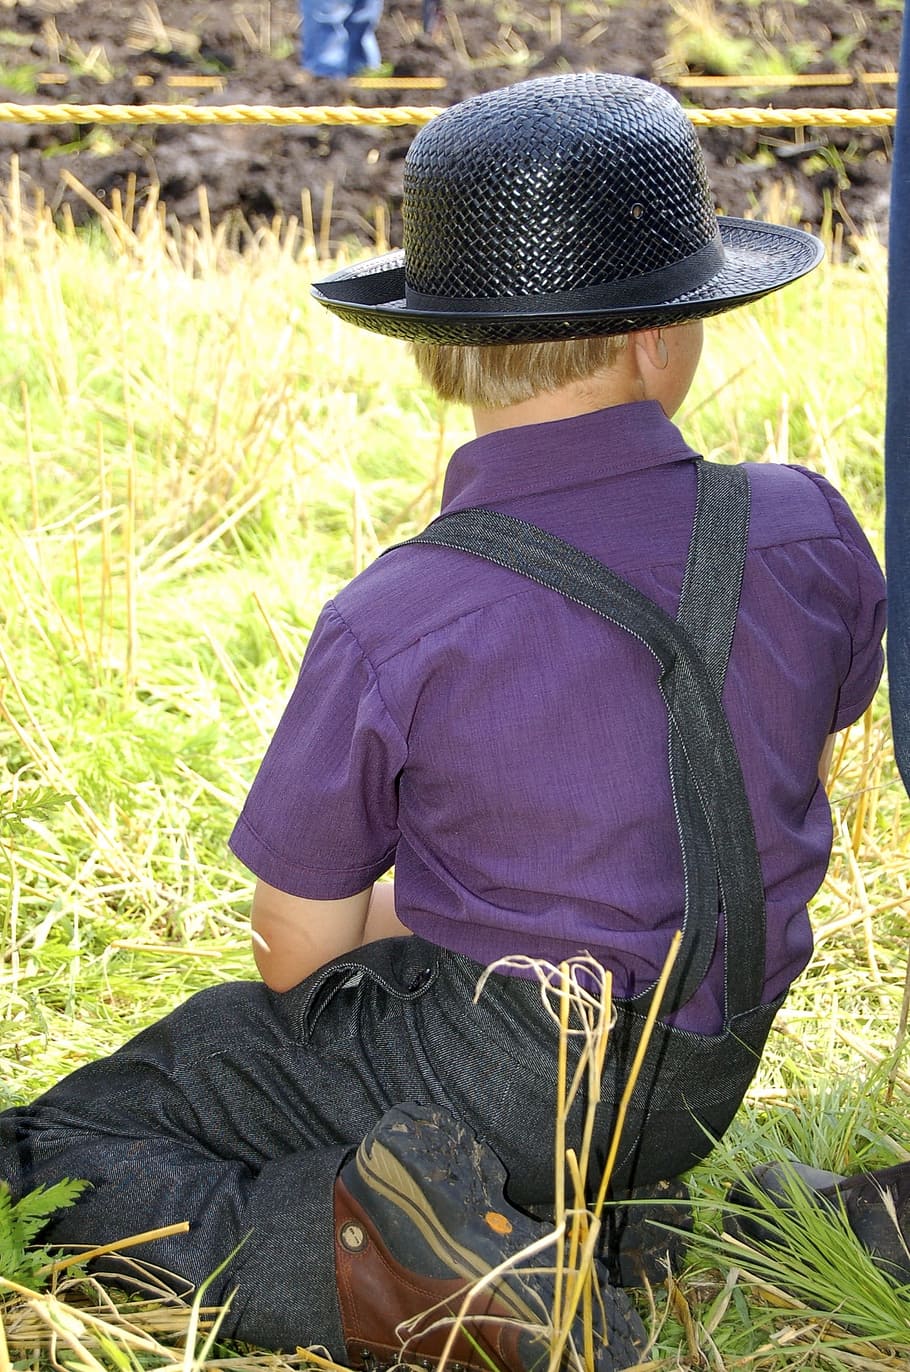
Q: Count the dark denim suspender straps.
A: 2